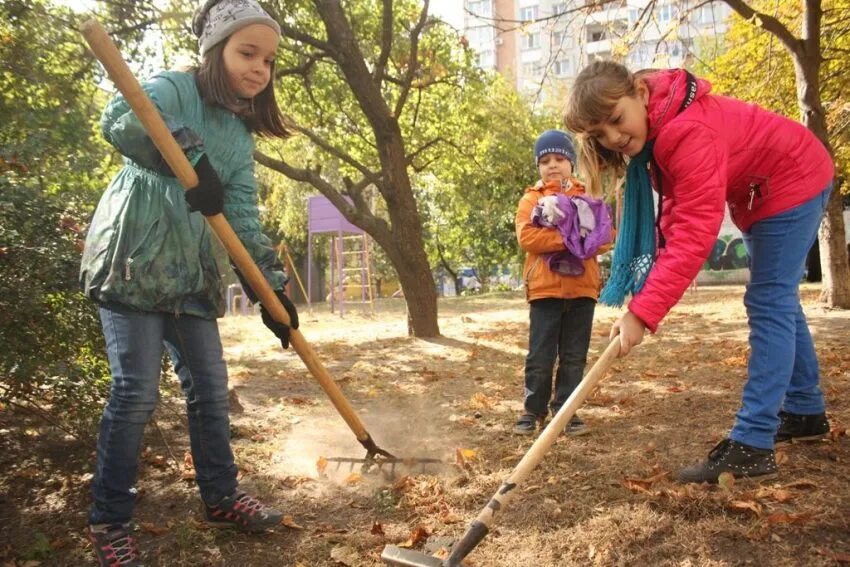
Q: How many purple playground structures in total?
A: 1